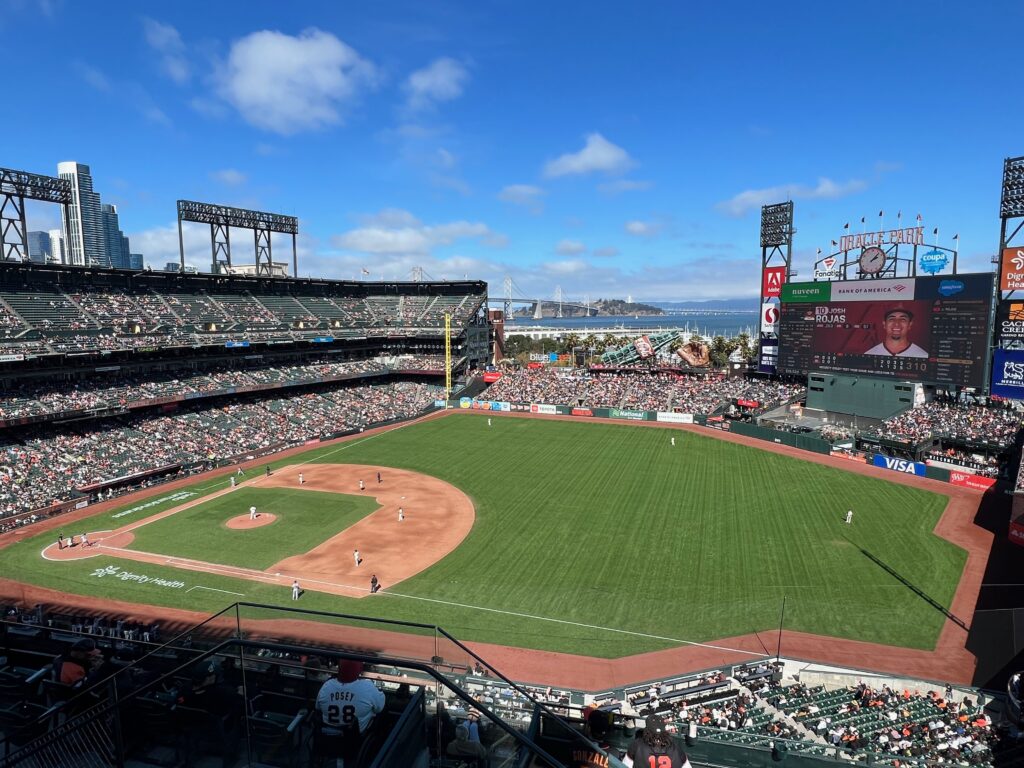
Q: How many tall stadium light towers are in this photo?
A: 4